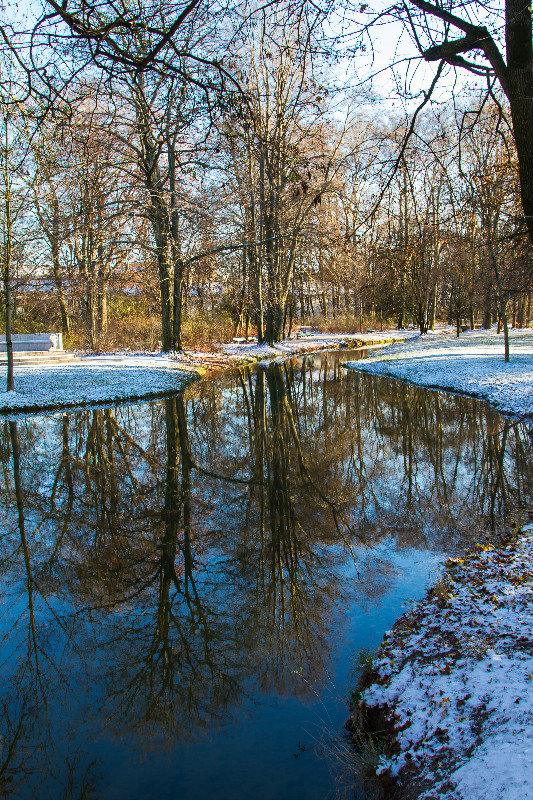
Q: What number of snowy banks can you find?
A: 3